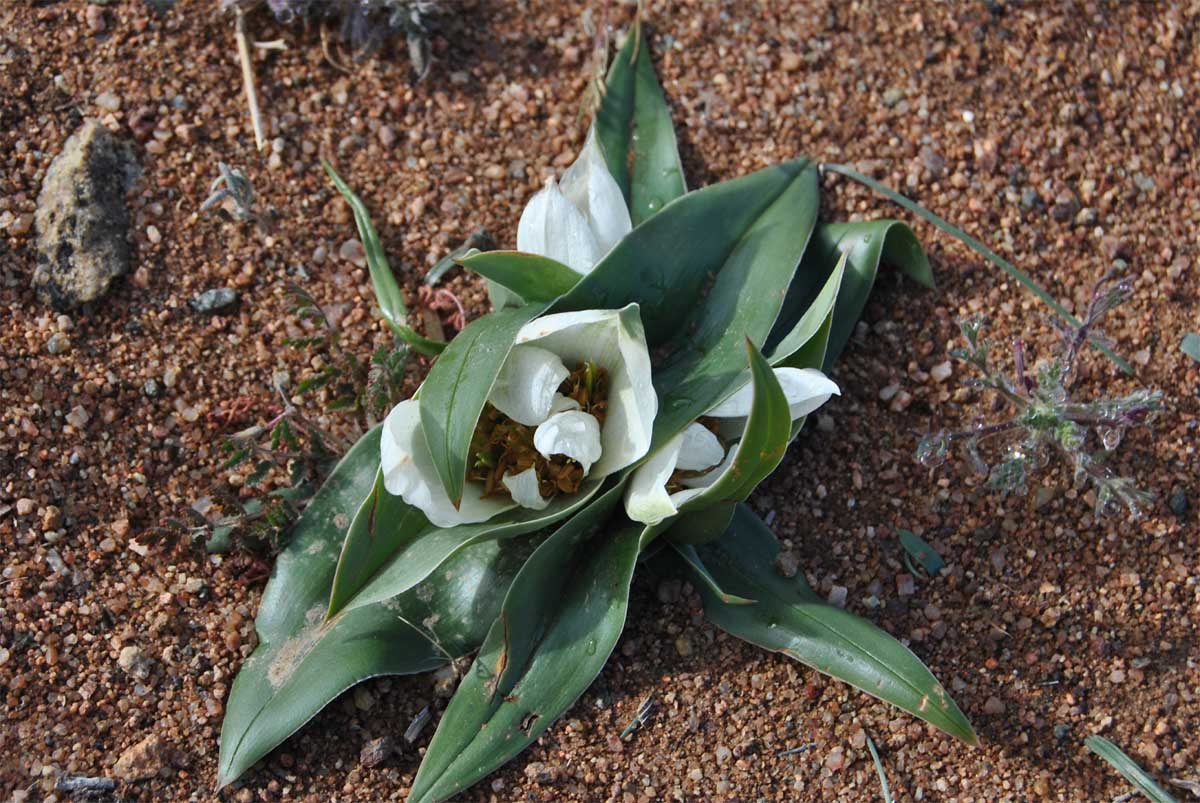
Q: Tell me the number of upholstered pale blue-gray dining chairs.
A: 0